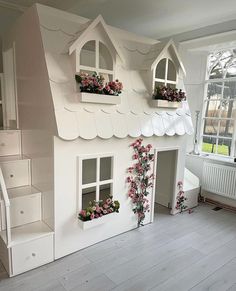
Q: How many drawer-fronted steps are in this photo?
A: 4